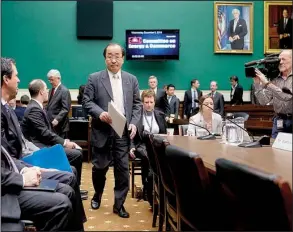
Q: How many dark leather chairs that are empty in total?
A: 4